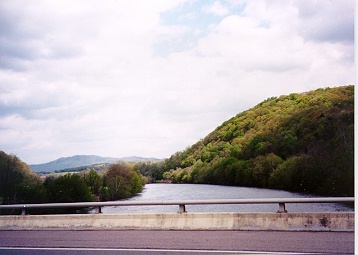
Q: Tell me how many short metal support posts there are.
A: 4